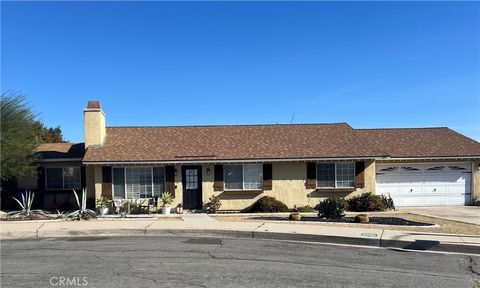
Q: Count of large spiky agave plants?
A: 2